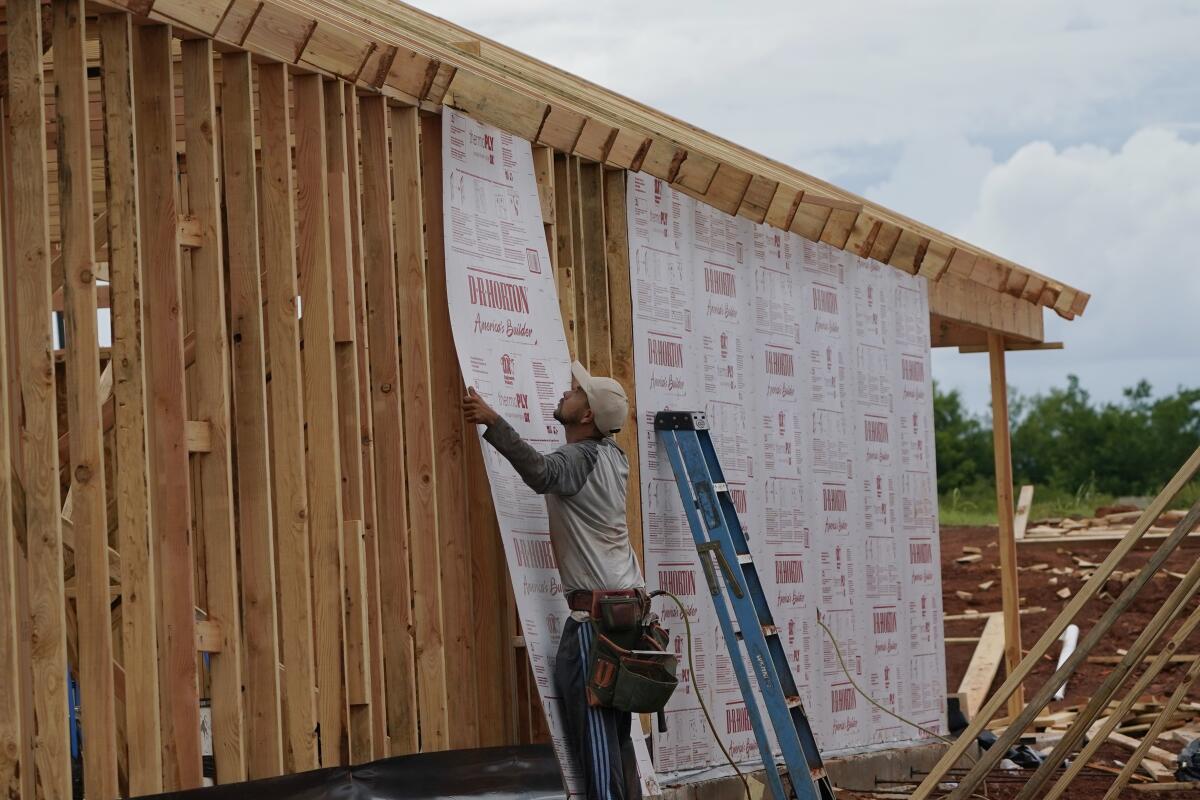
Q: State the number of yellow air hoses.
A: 2